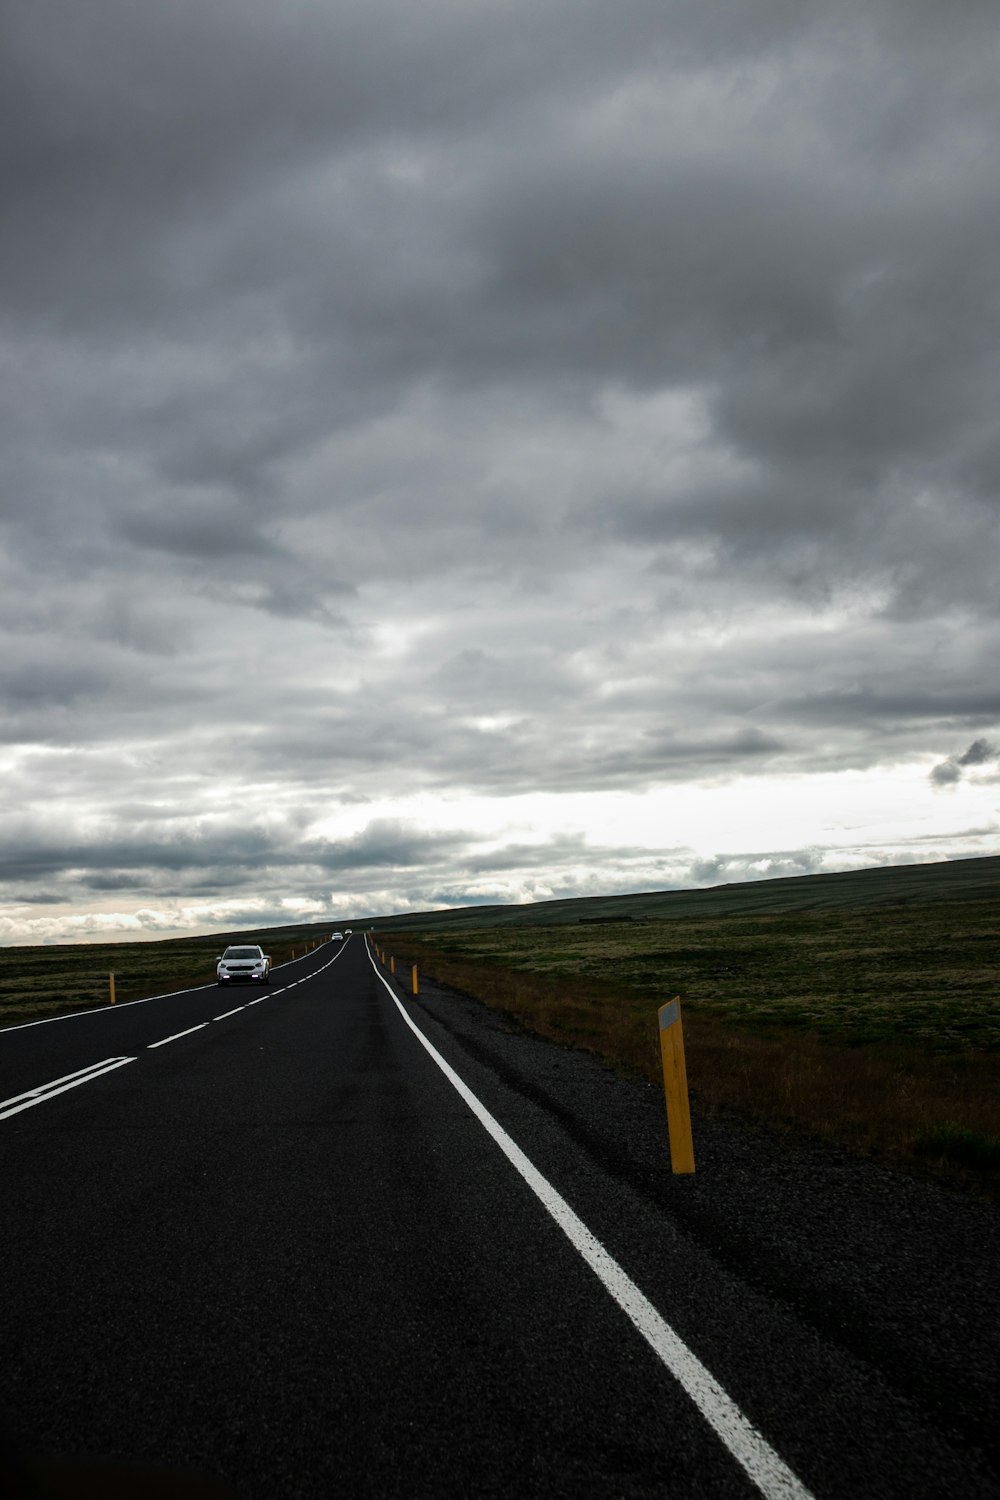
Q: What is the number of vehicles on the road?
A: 3